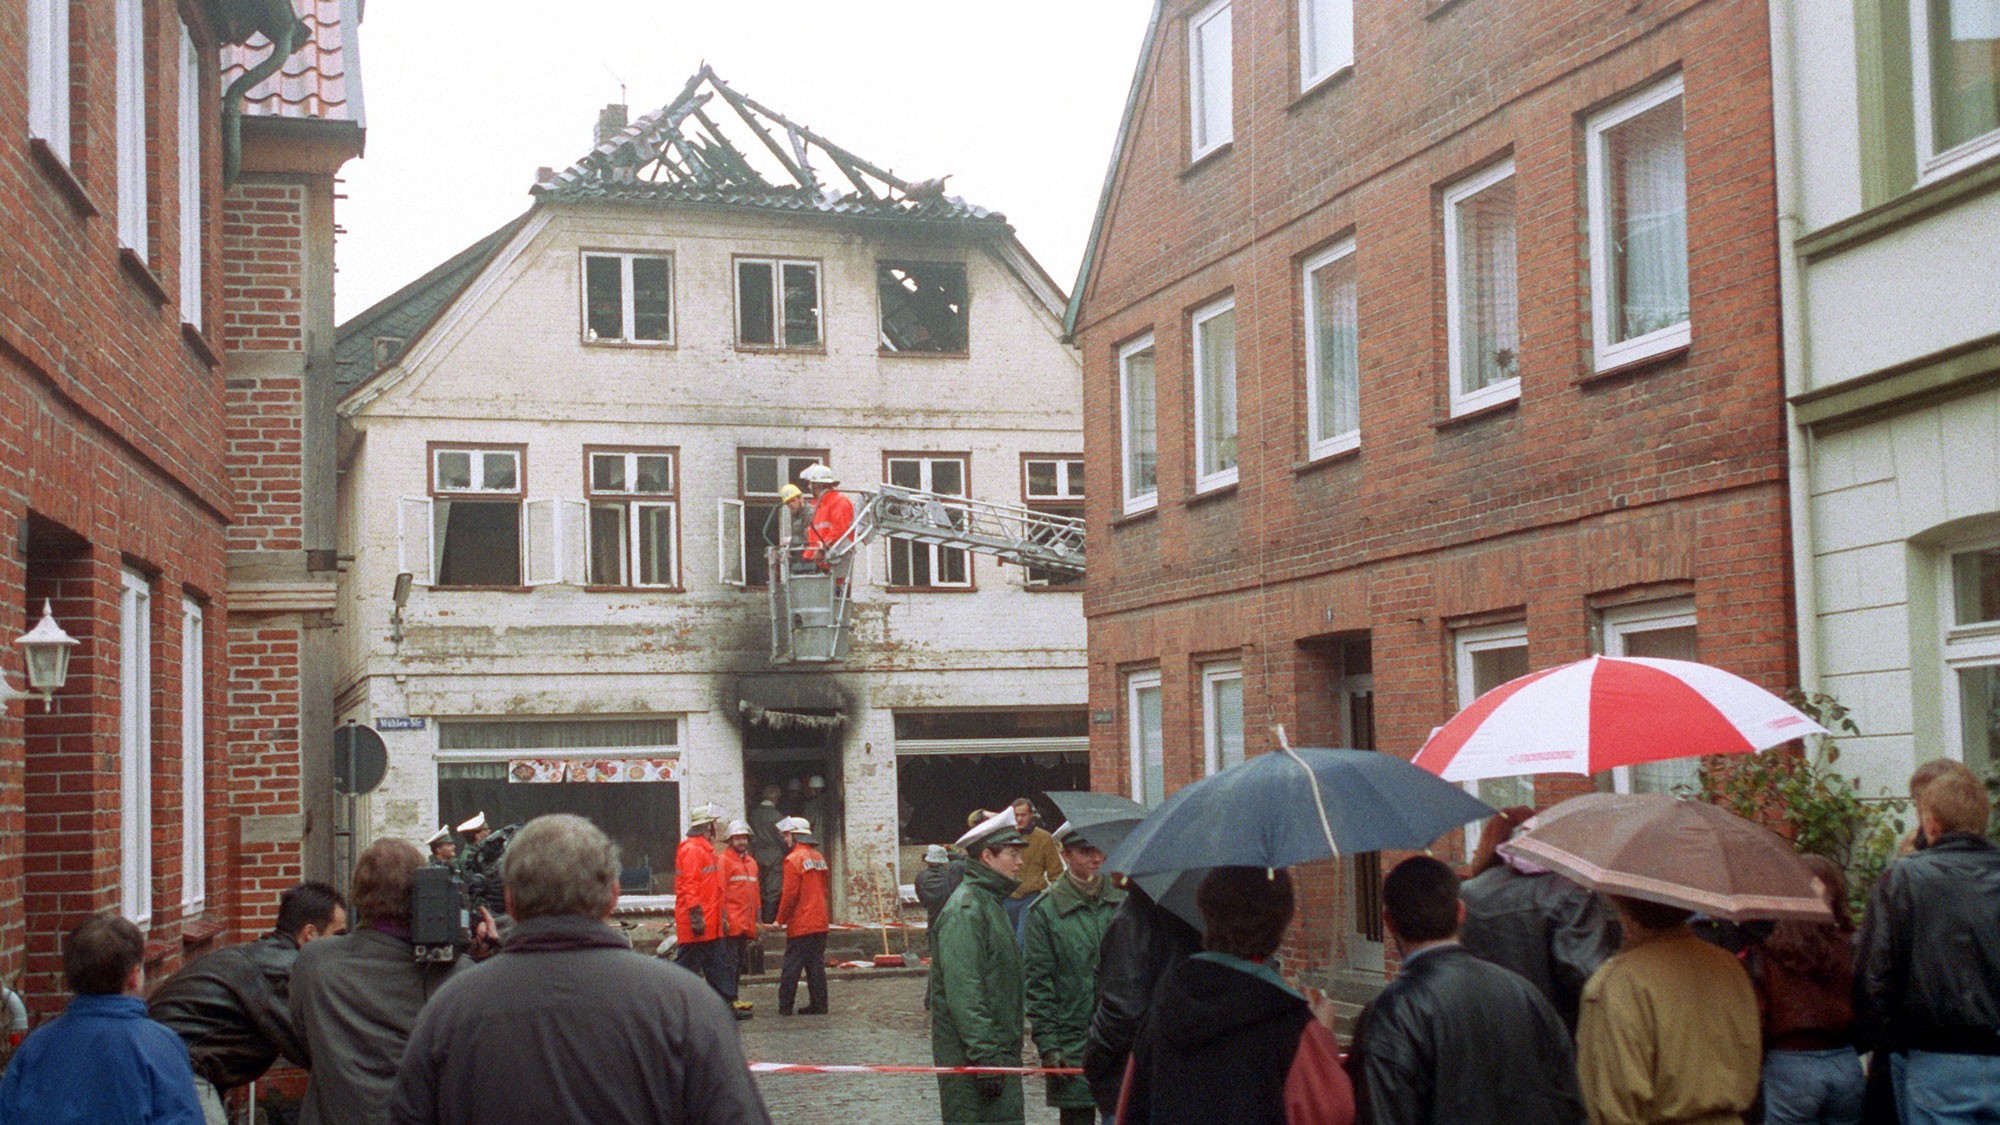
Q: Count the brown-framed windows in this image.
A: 8